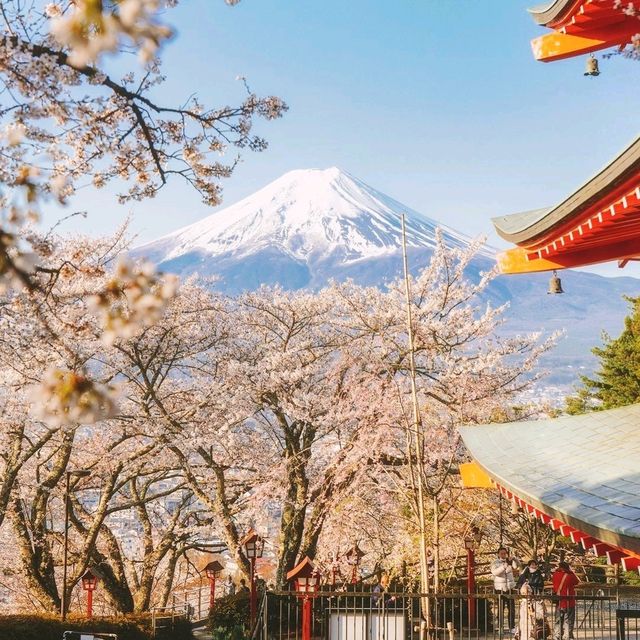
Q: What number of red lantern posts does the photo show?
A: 6